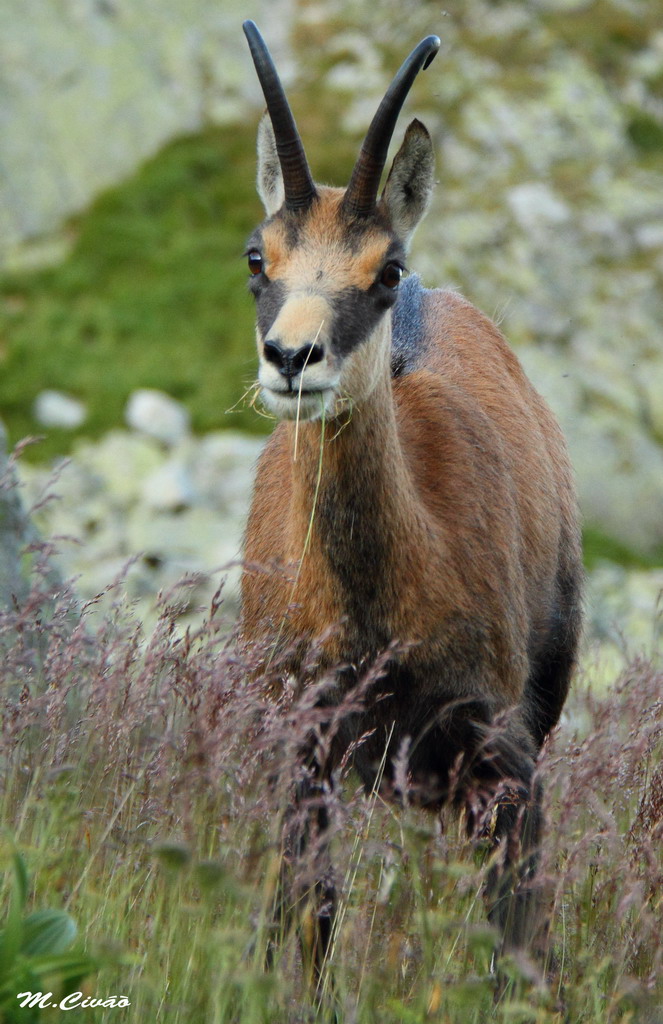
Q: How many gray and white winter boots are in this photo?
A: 0